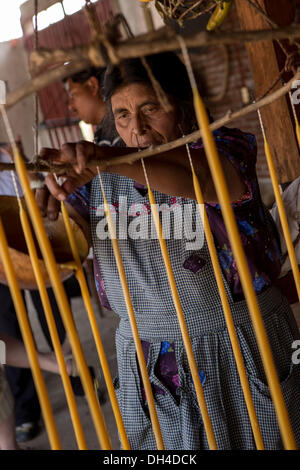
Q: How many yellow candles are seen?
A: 10